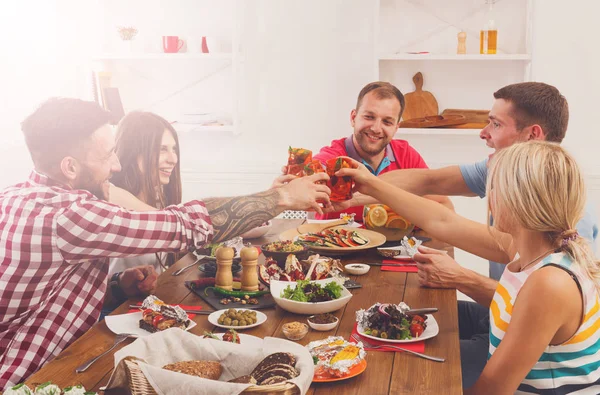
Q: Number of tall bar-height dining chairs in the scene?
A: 0